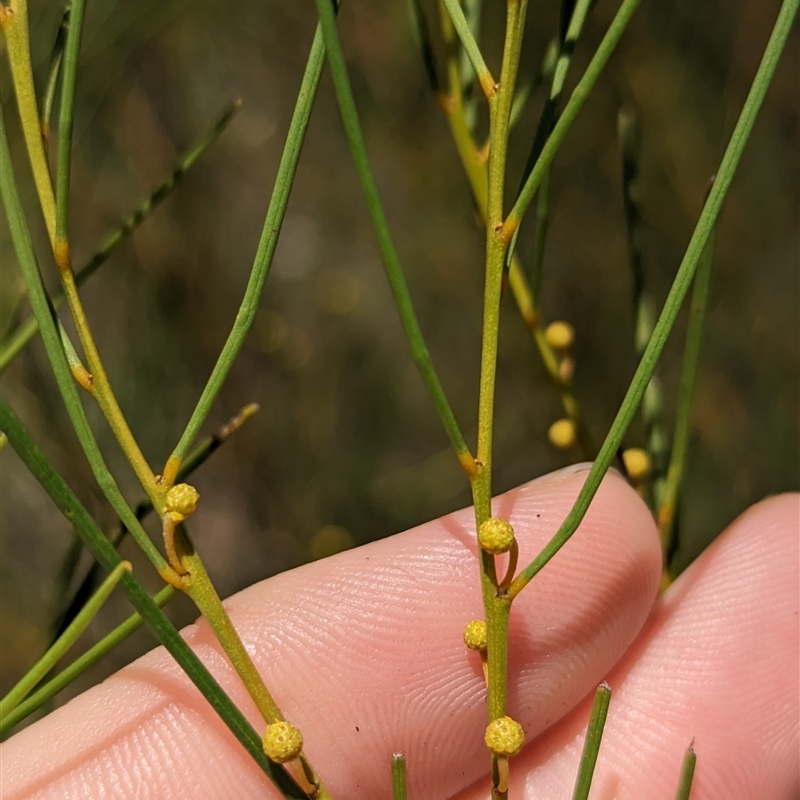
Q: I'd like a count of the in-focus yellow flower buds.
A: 5